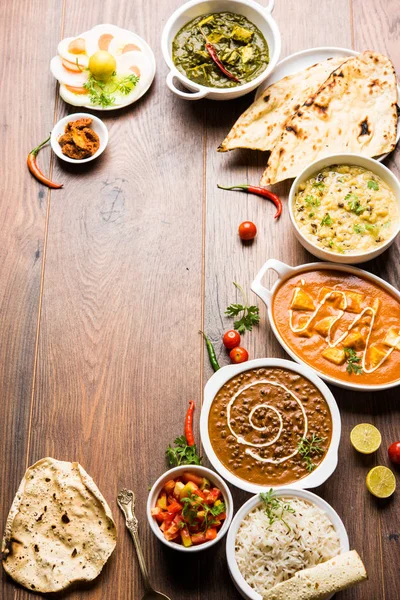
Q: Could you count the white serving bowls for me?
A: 7